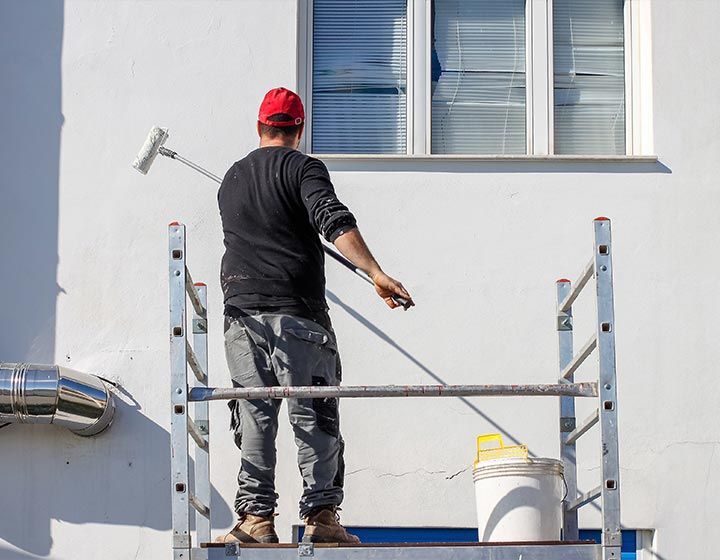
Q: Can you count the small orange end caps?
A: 4